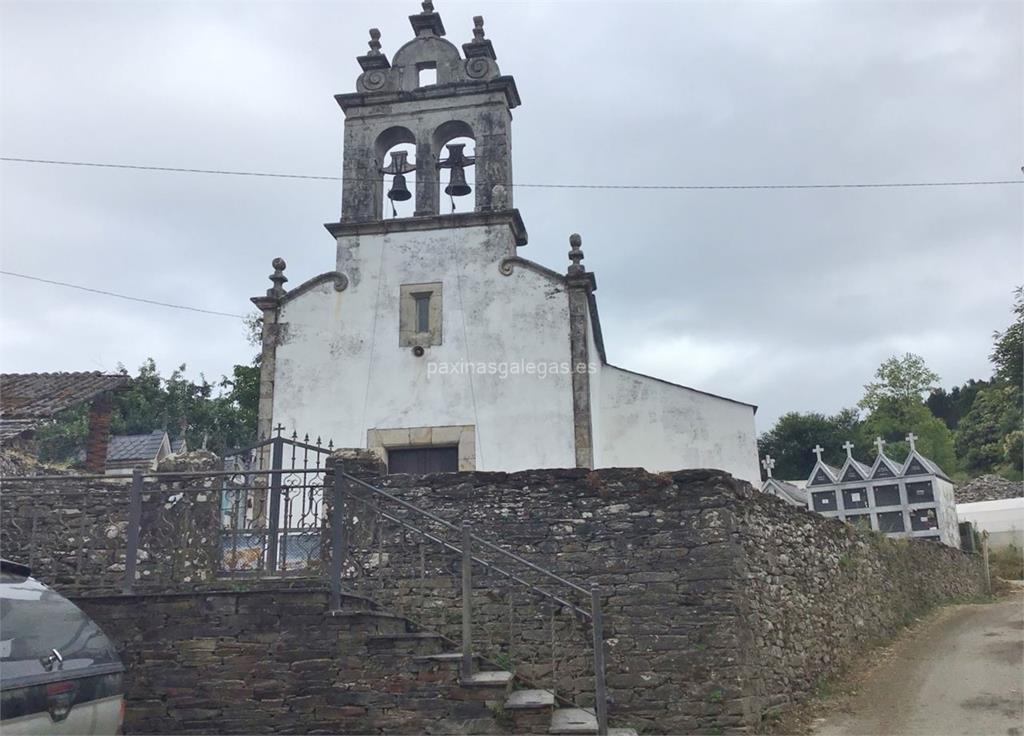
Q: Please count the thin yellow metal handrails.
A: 0